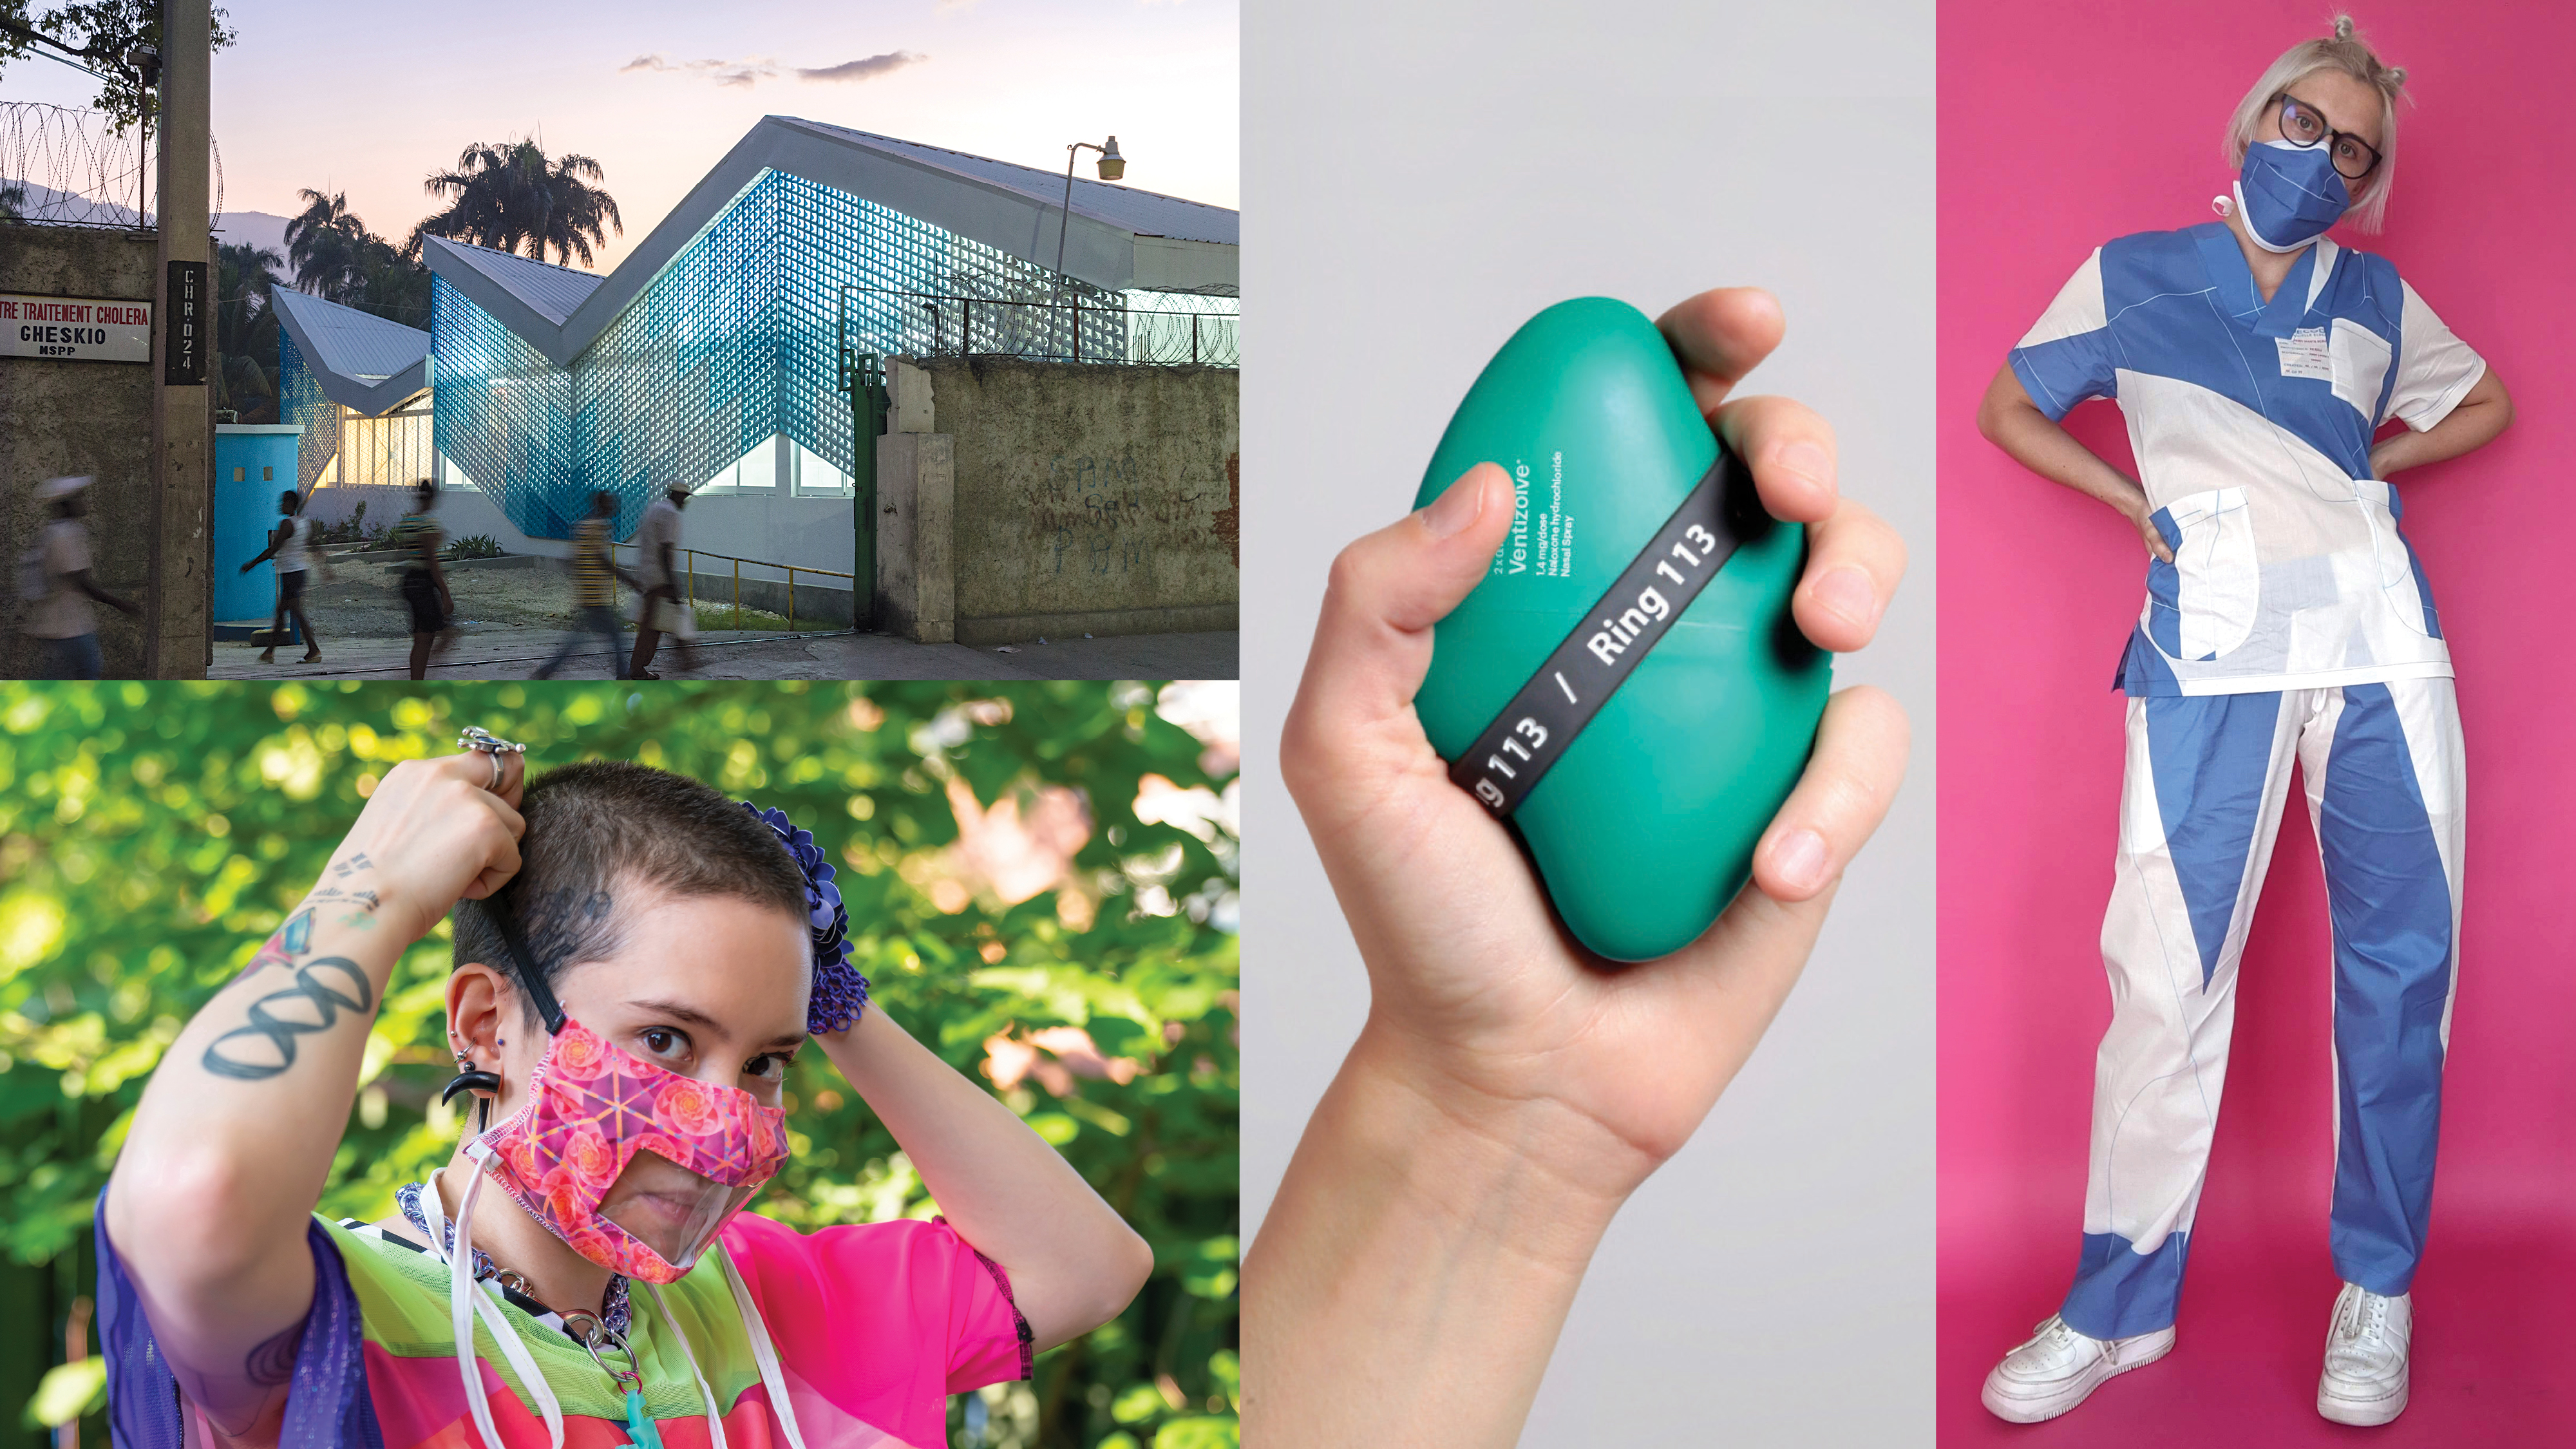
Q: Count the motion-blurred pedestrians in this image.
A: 5